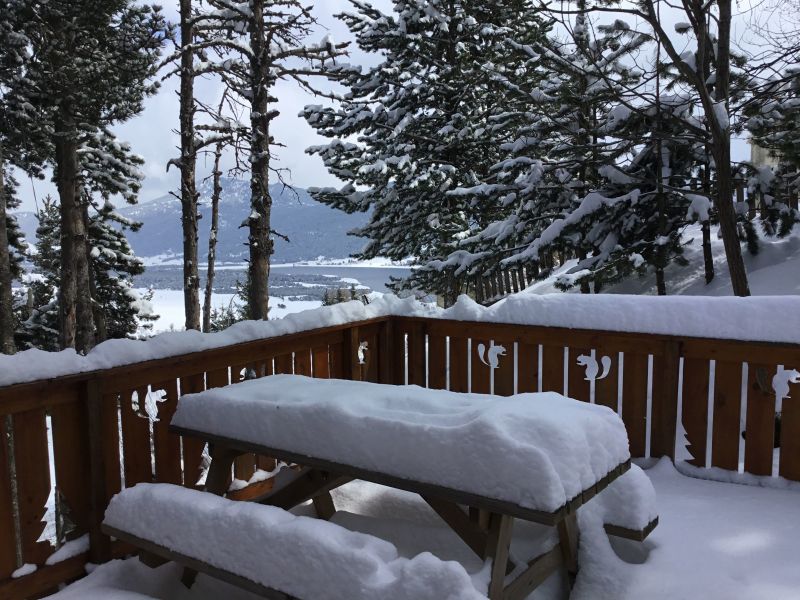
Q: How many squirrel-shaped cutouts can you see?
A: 6